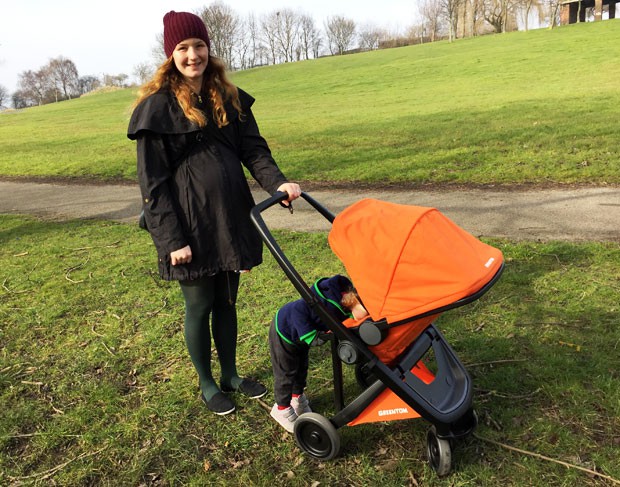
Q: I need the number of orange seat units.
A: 1